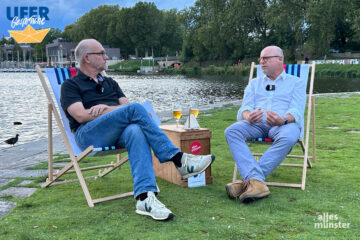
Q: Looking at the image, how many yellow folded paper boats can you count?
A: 1